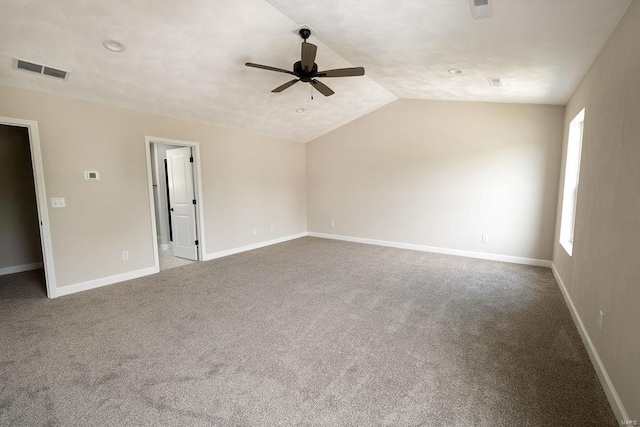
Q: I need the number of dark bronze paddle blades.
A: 5